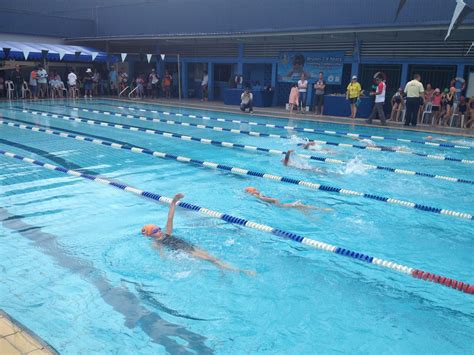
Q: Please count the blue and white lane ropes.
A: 5